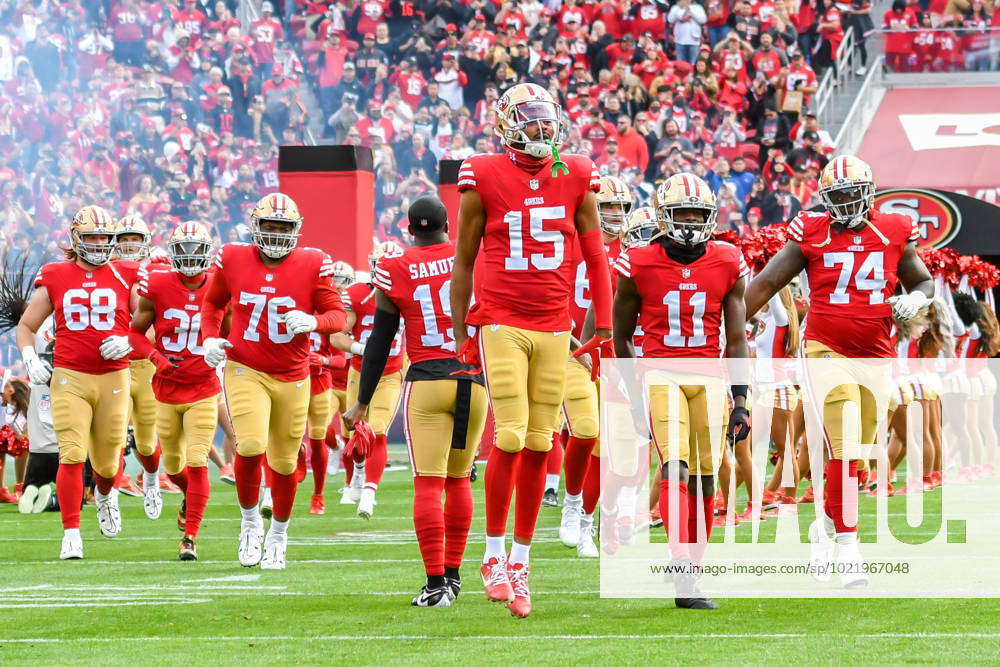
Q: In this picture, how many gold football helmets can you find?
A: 11